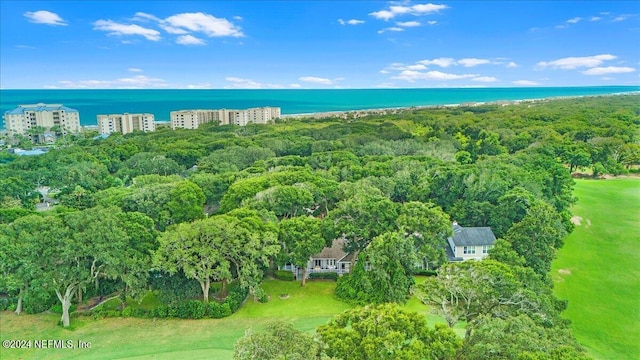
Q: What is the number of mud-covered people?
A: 0